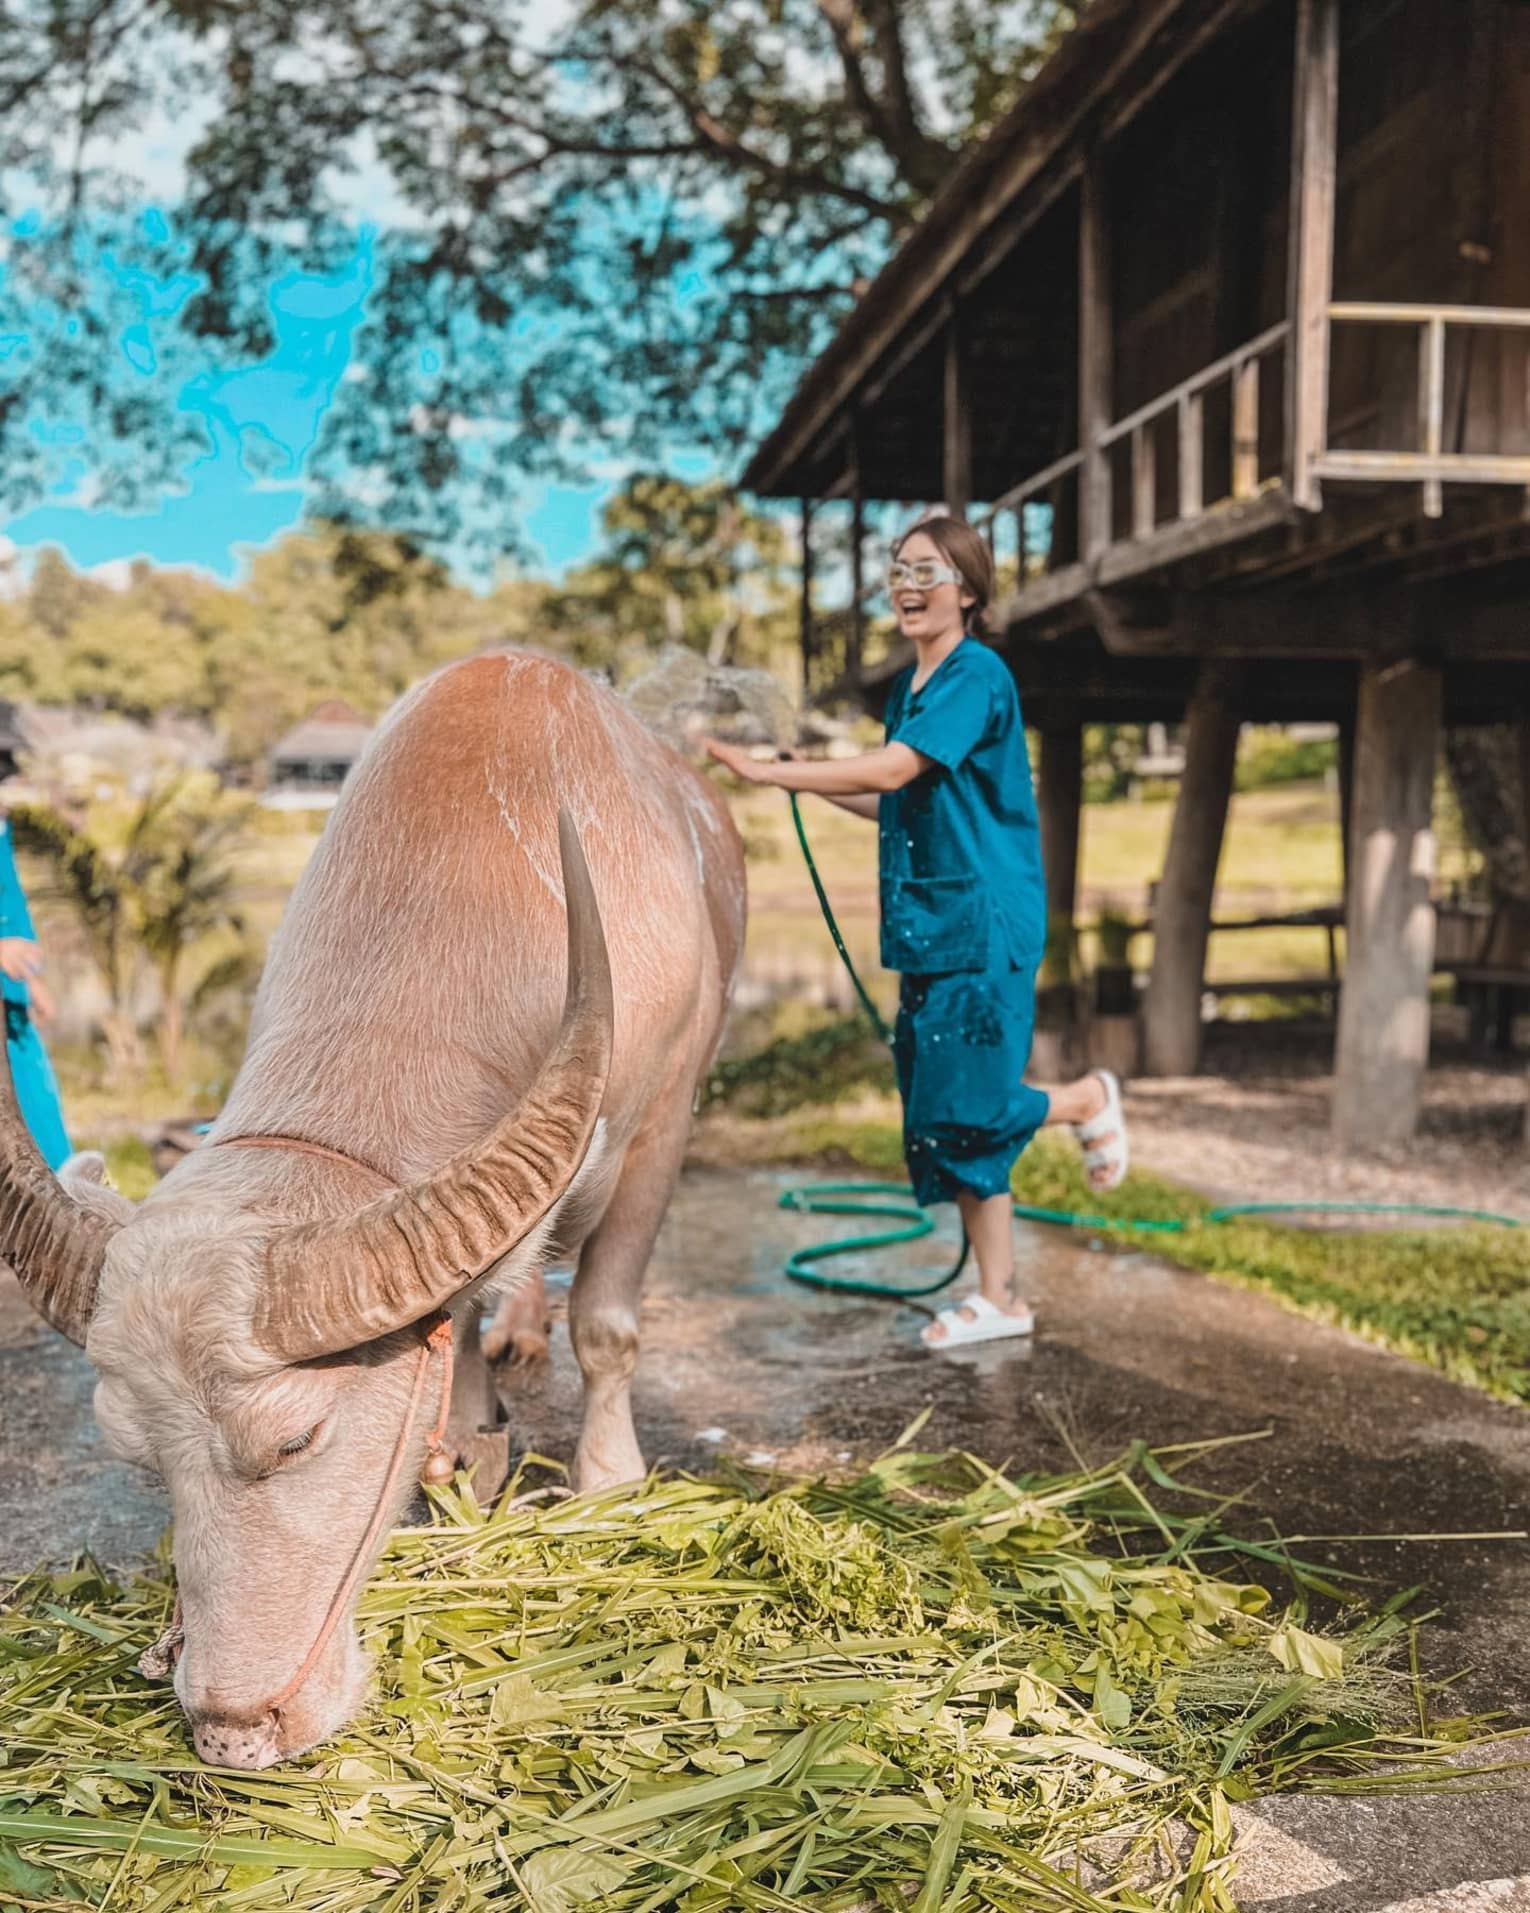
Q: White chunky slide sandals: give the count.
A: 2